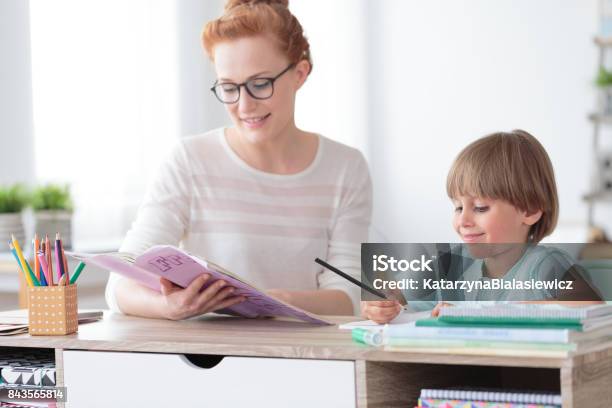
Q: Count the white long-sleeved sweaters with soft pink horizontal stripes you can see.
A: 1